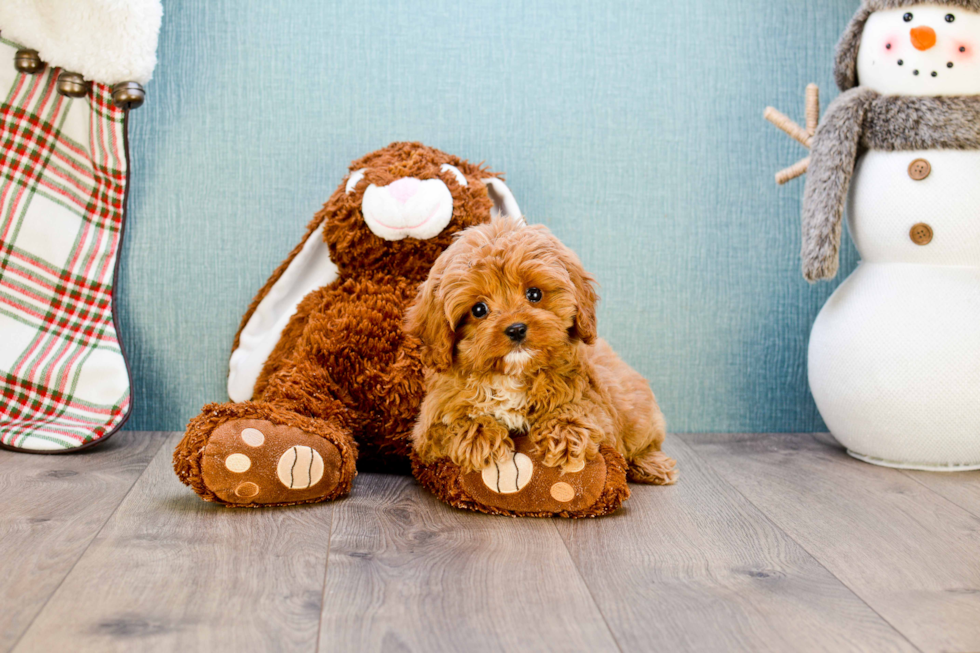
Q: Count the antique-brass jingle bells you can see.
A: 3